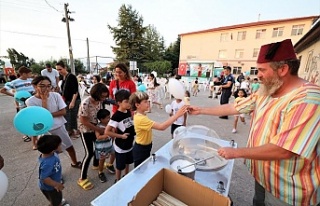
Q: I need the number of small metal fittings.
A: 3